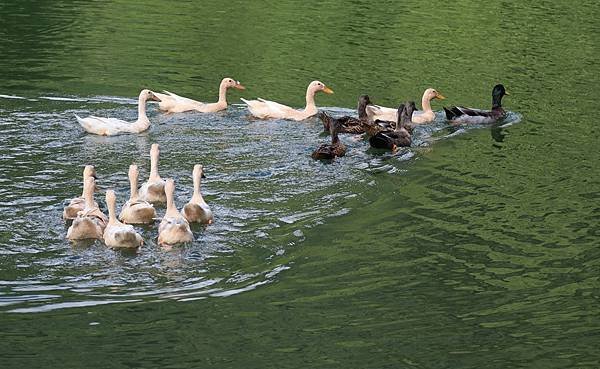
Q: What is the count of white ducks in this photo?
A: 11